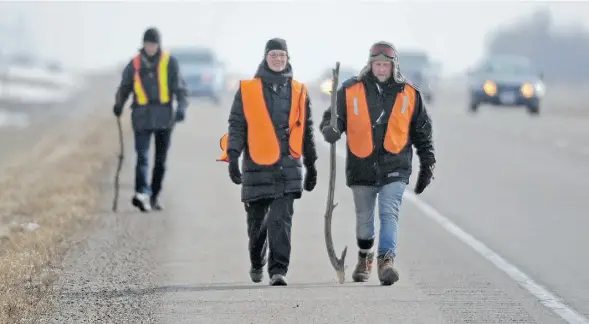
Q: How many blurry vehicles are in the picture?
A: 4